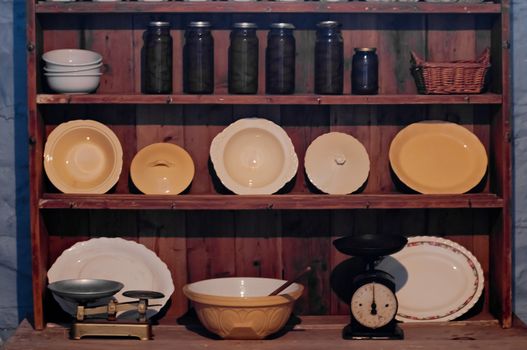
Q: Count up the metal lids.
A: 6